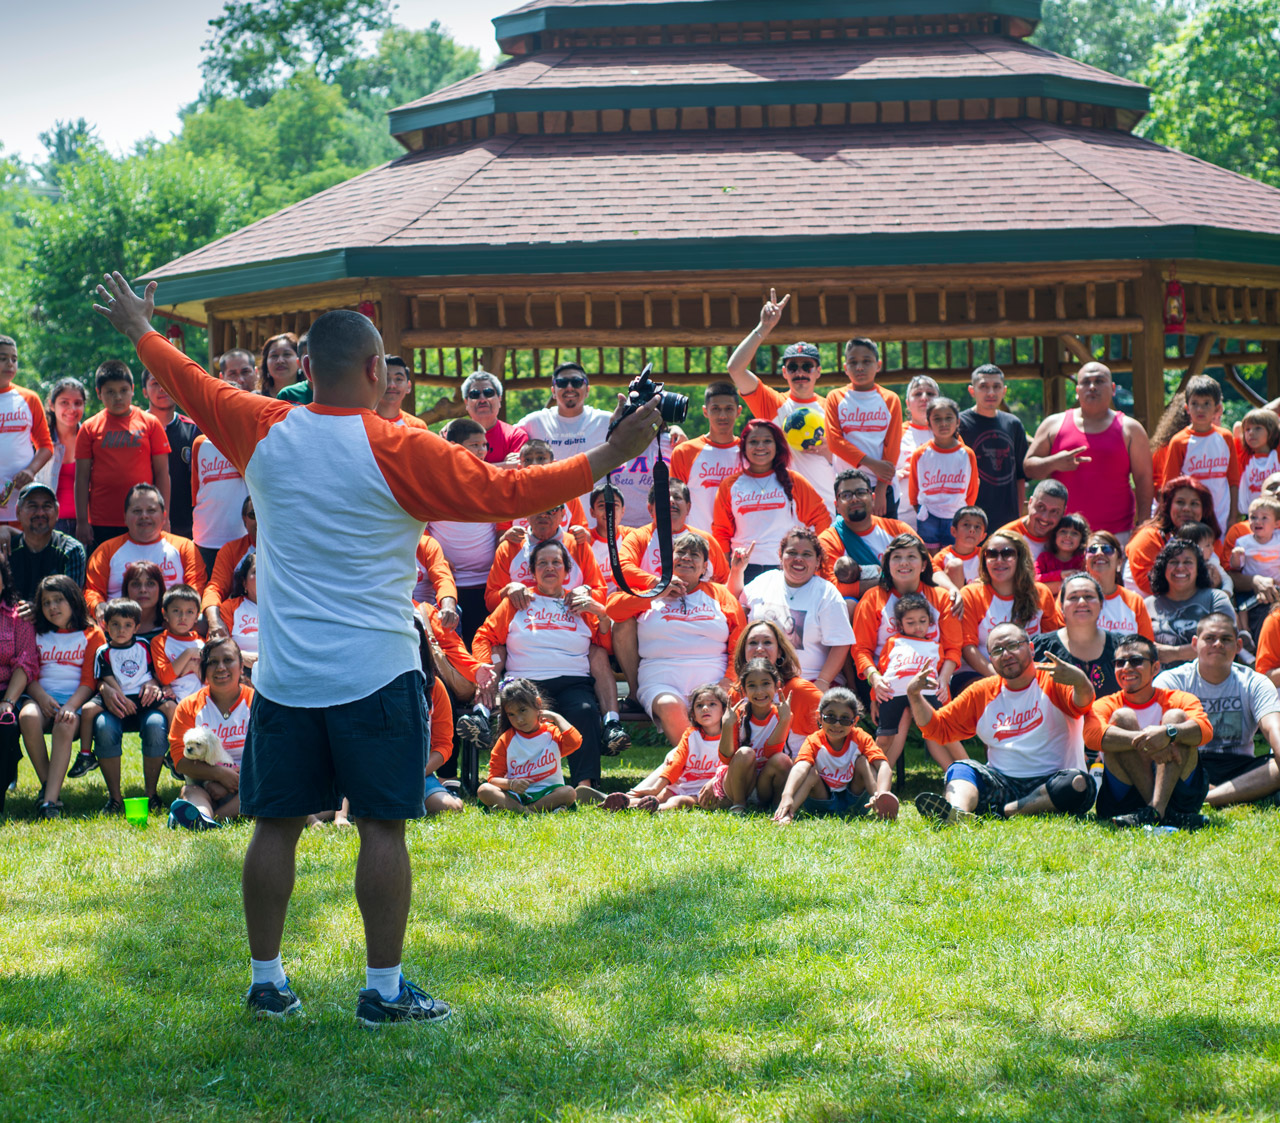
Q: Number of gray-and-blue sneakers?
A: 2